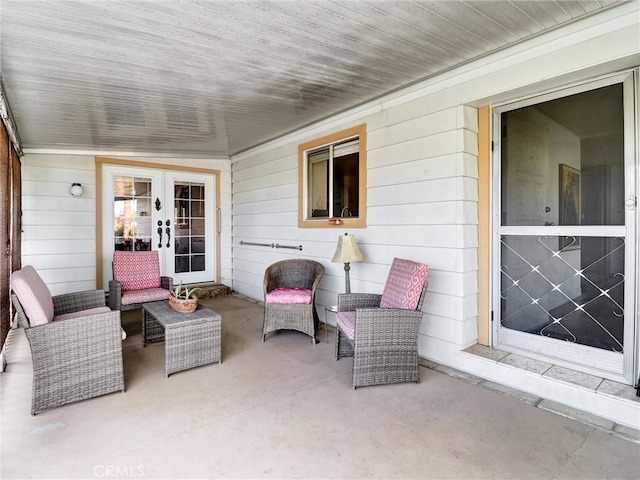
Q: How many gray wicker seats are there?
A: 4